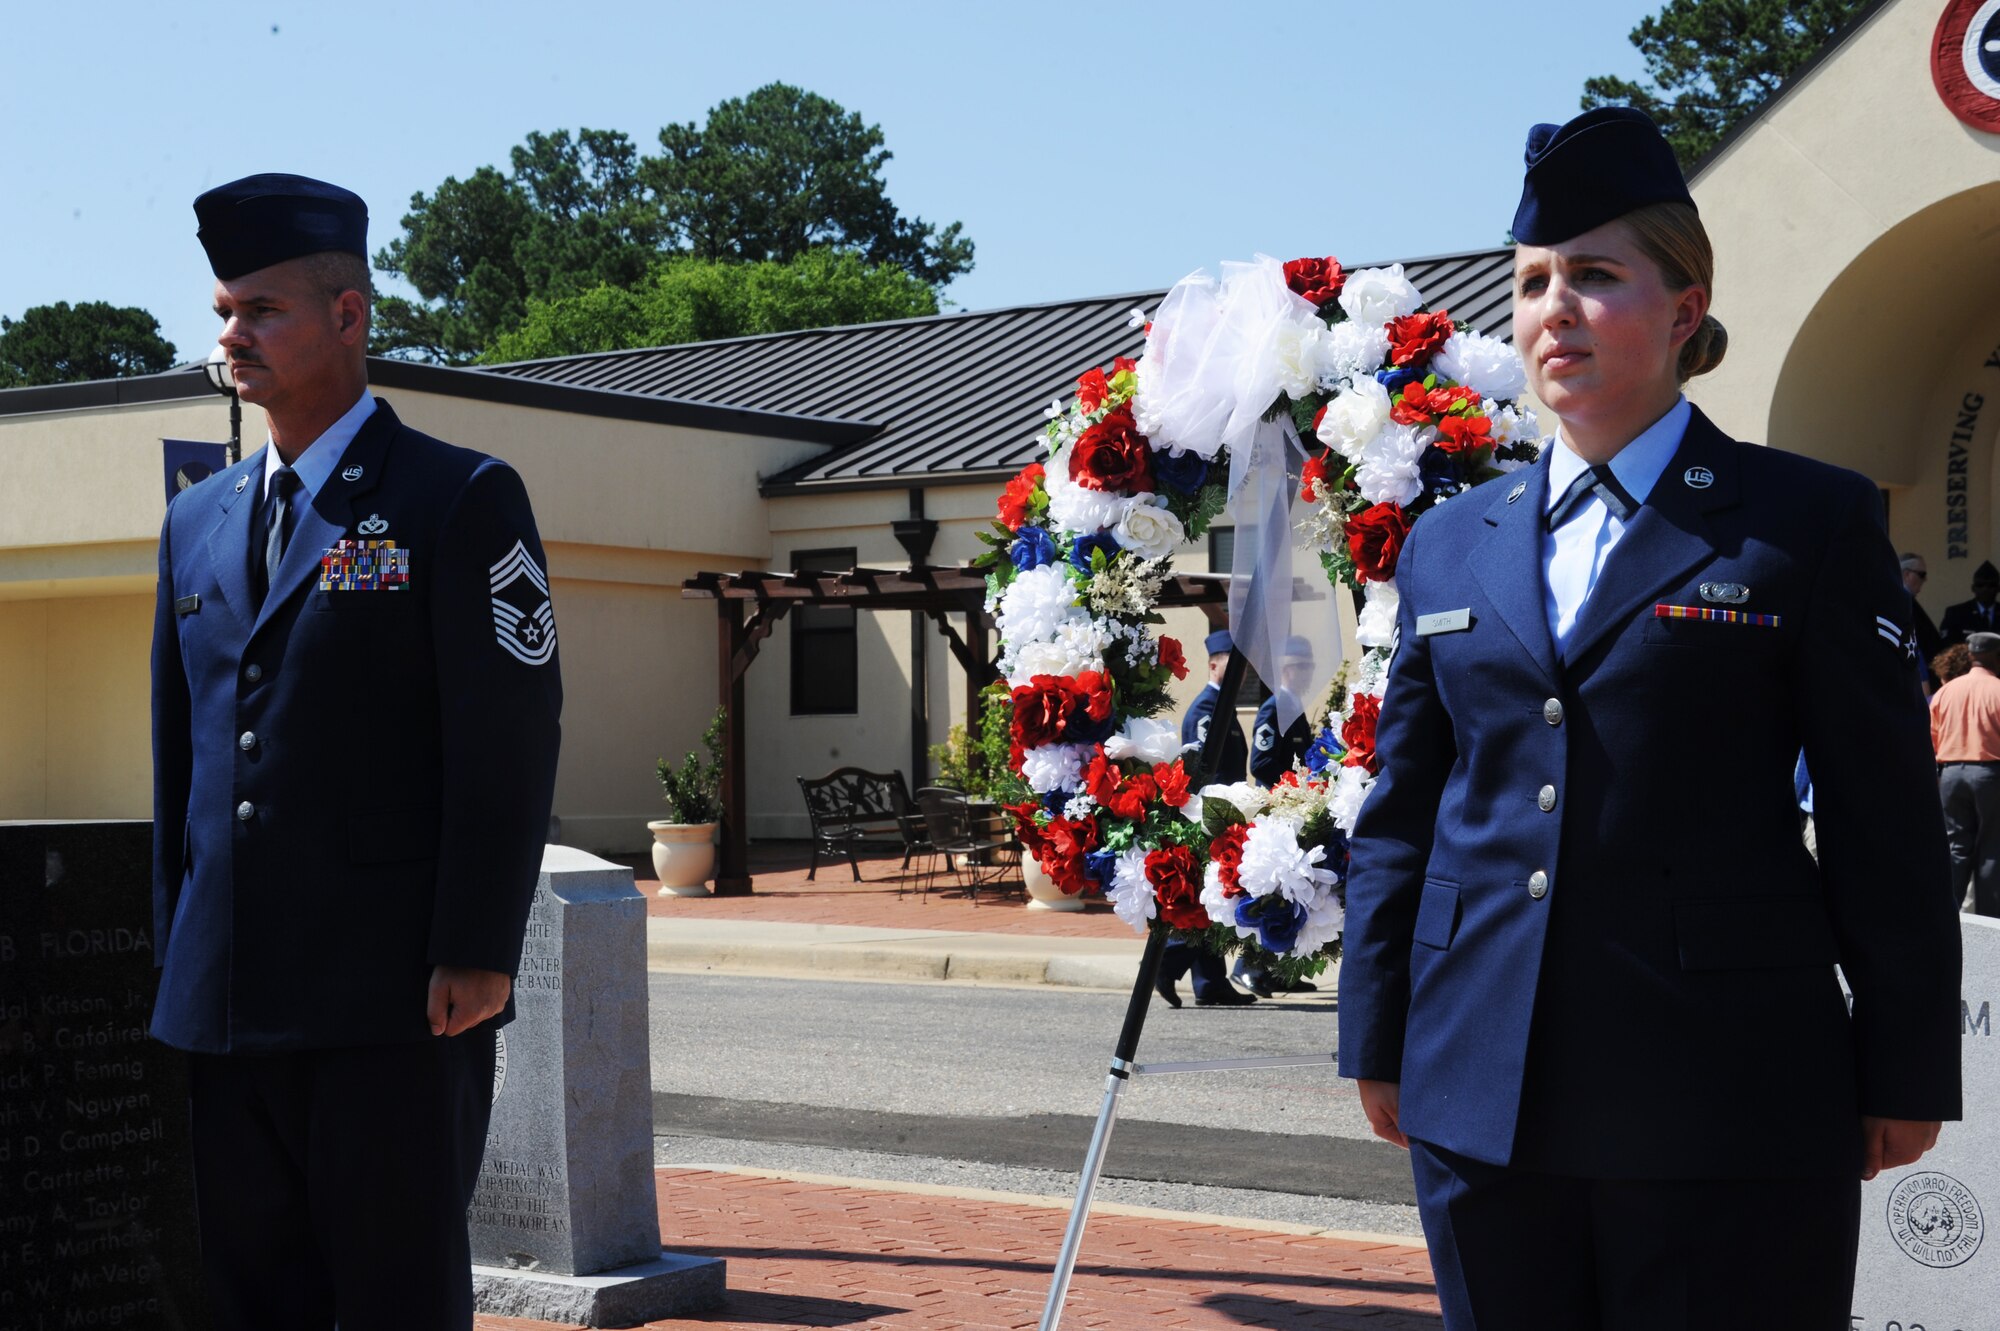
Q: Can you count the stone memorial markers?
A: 3